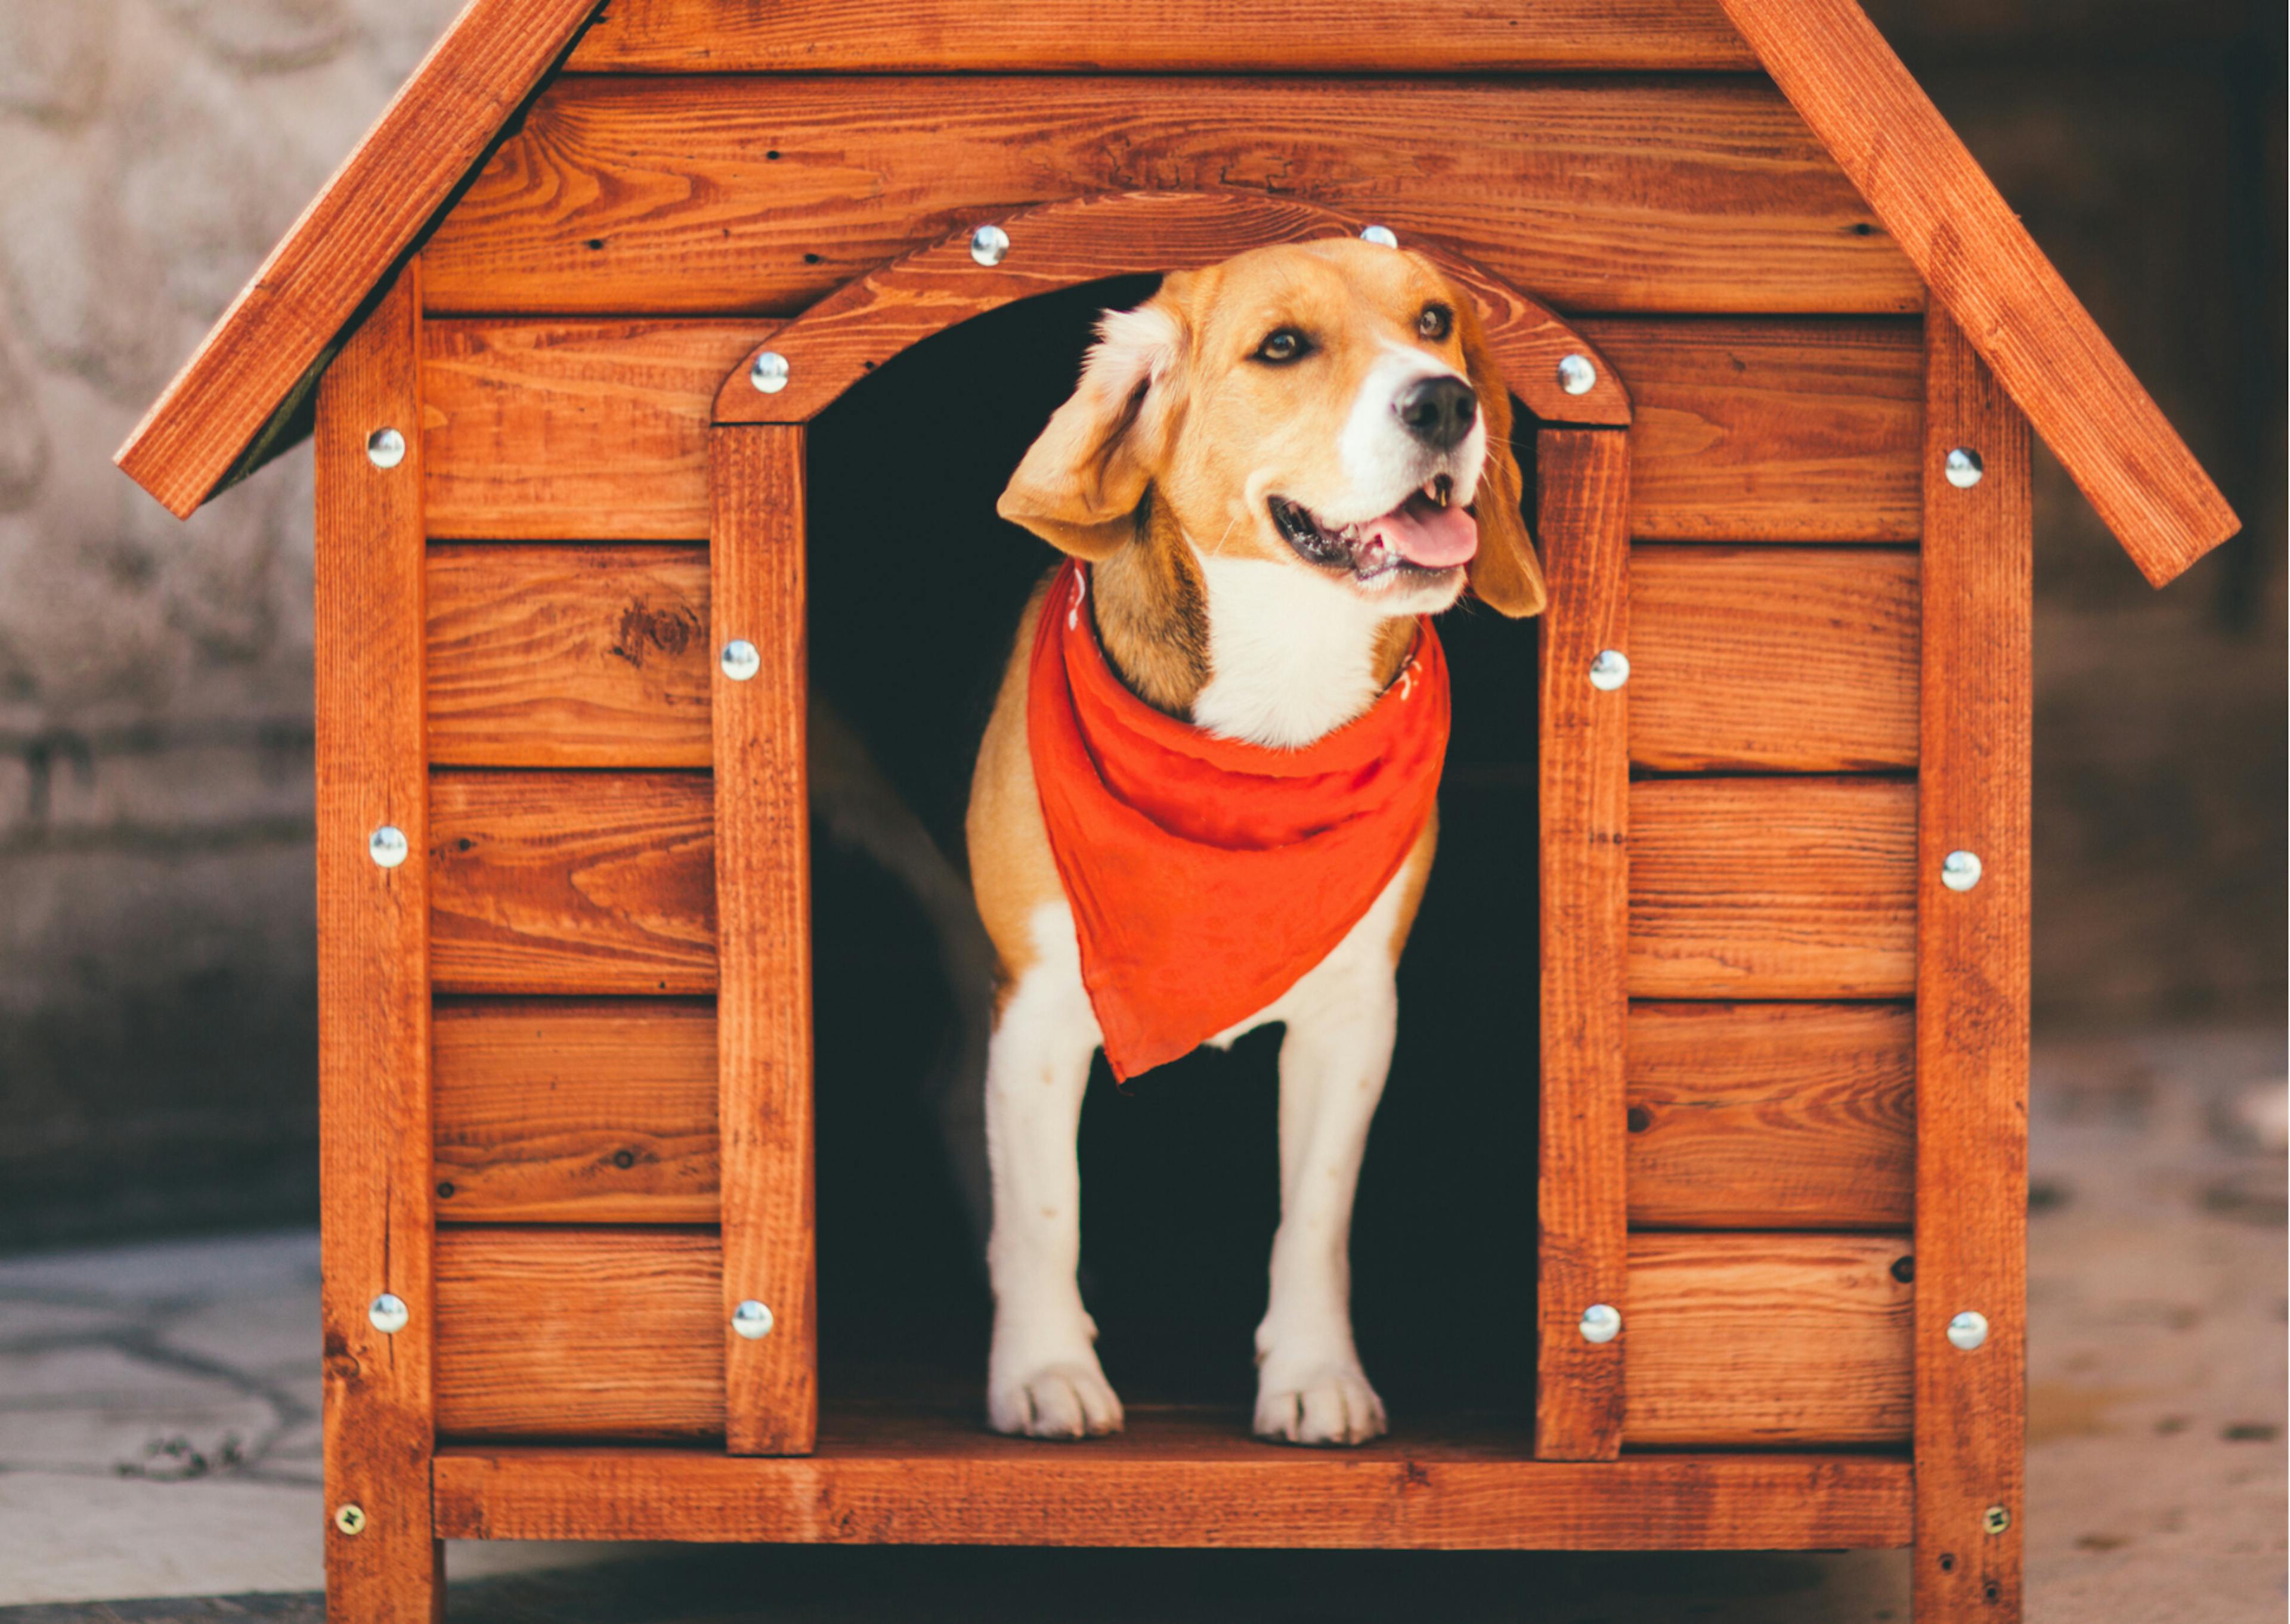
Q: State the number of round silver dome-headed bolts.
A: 14